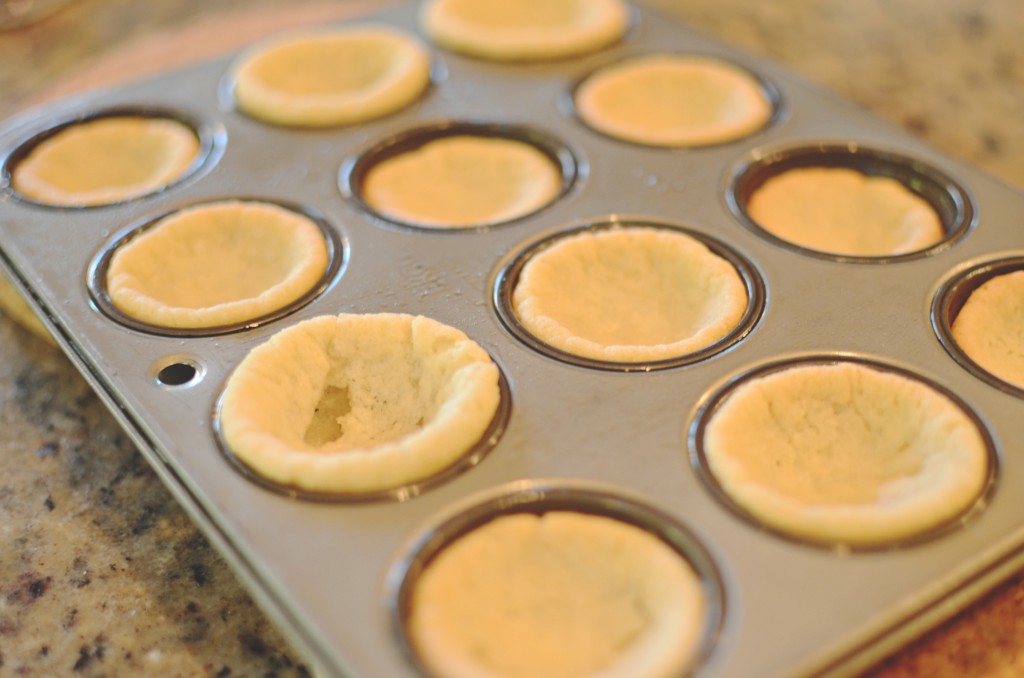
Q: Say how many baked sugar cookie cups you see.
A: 12